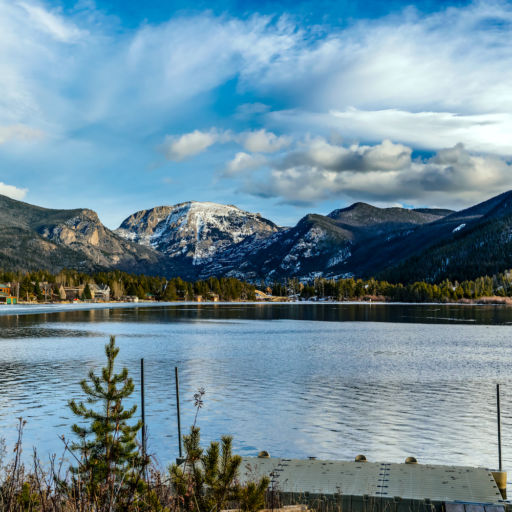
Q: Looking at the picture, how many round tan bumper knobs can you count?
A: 3